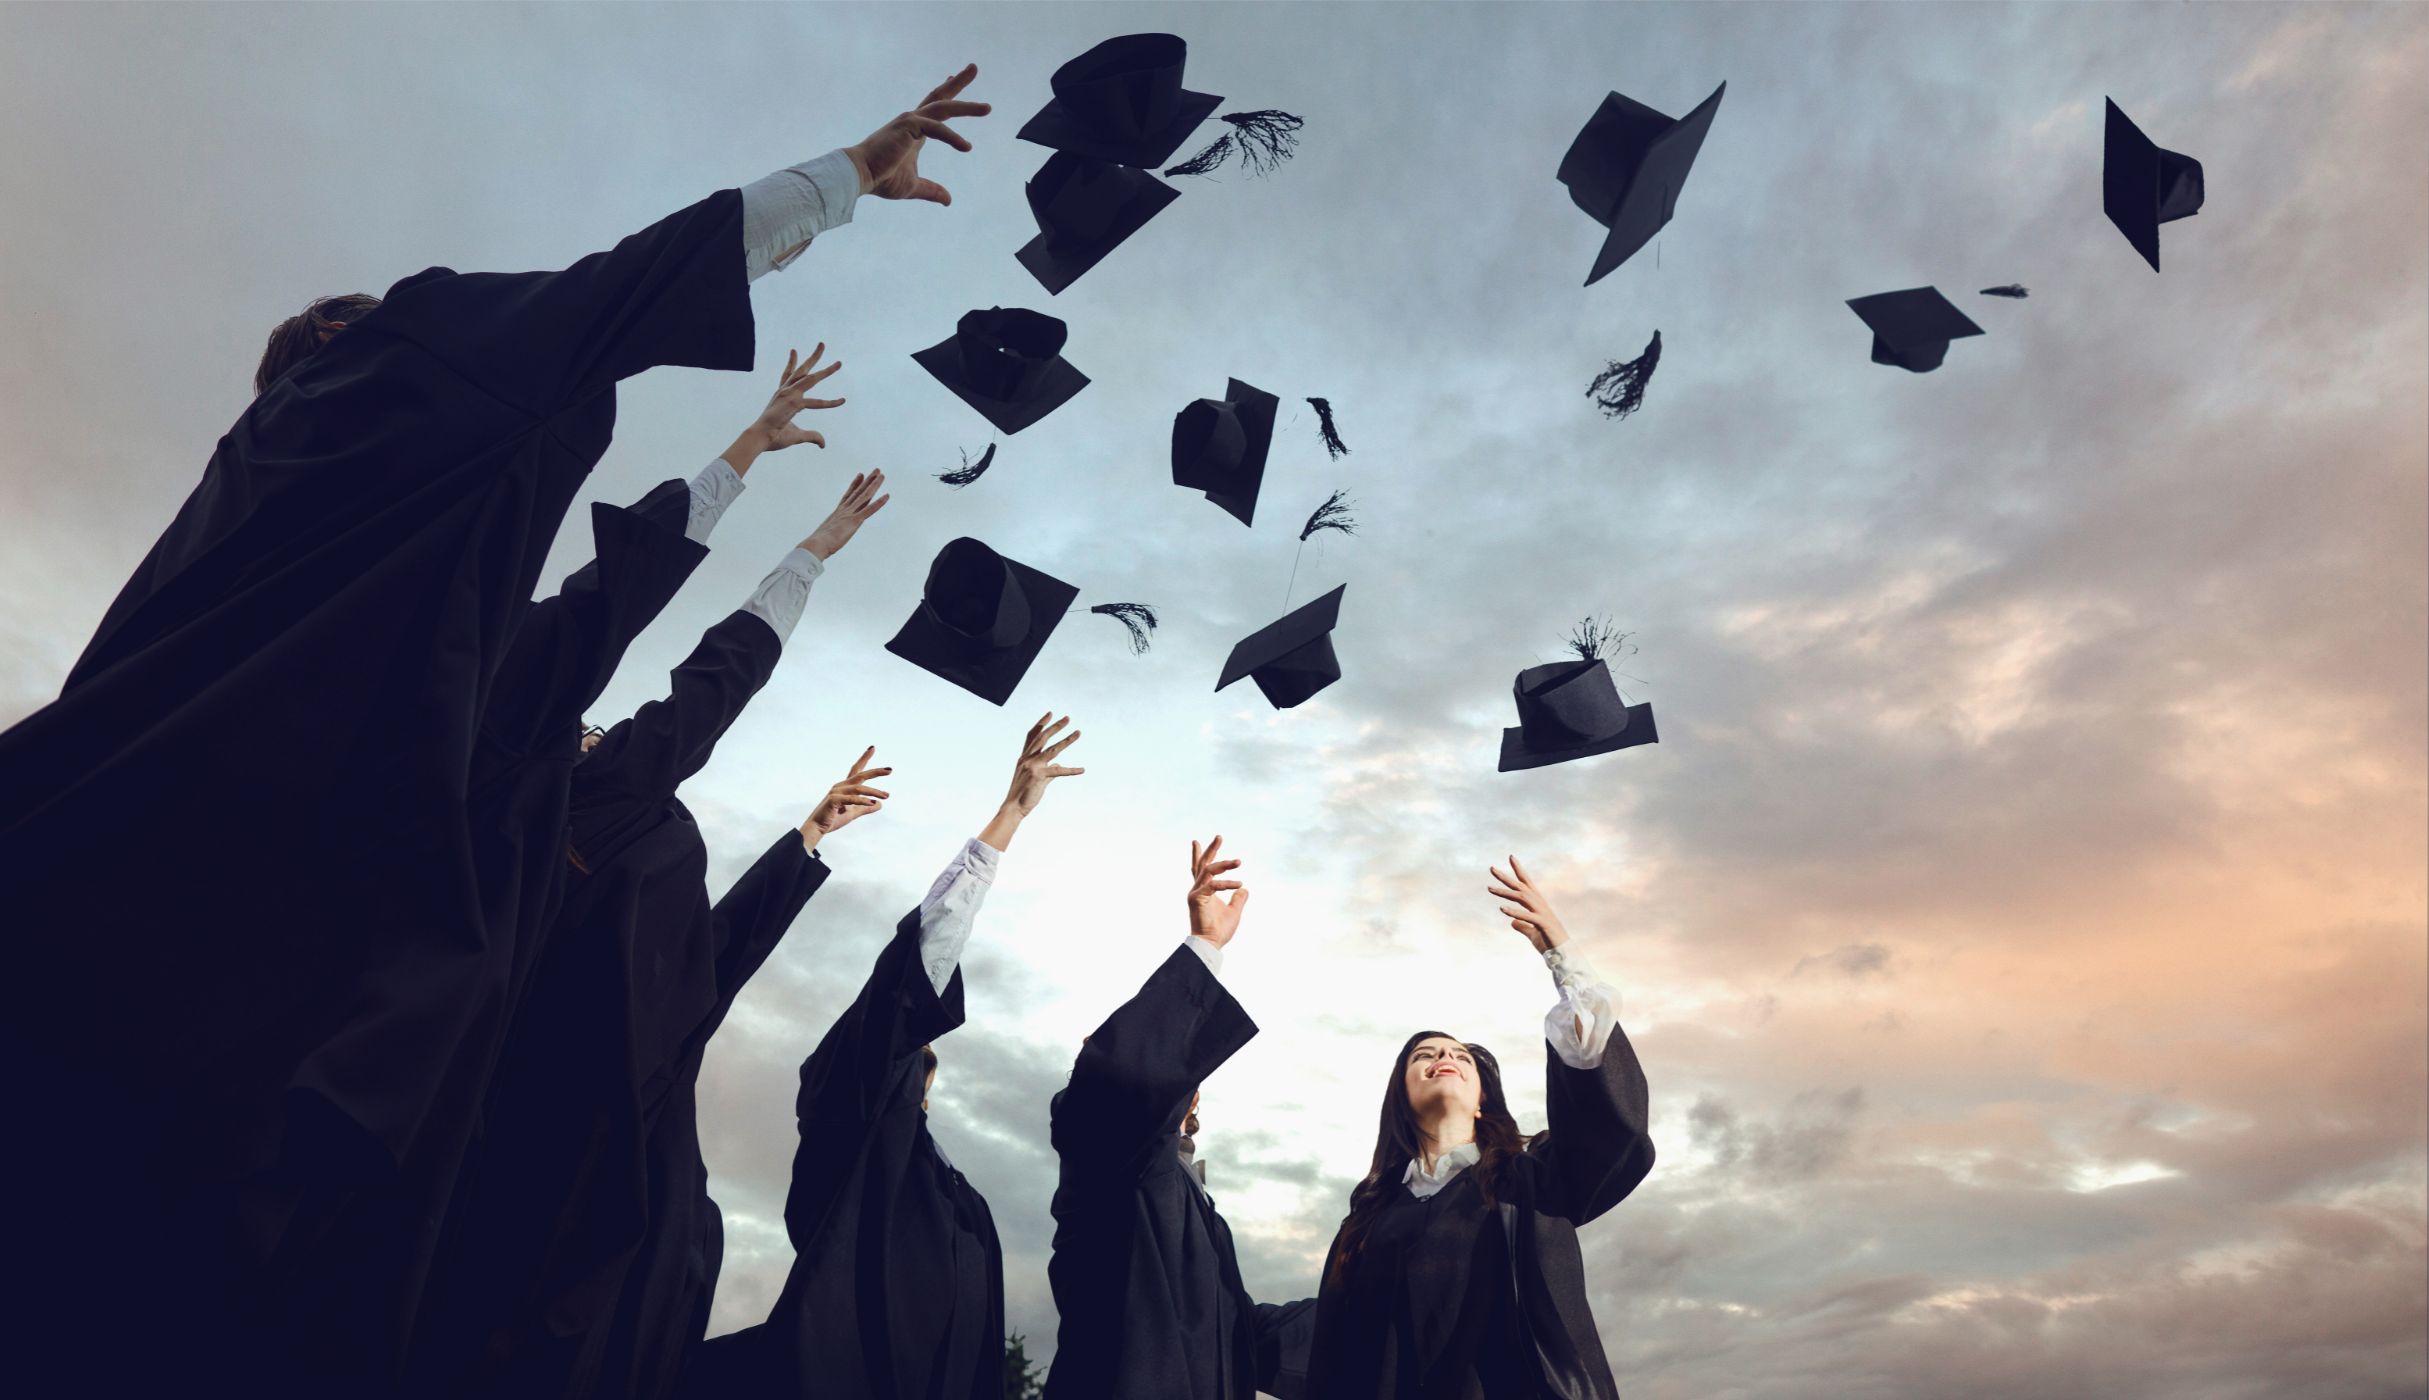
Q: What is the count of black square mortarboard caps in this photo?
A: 10